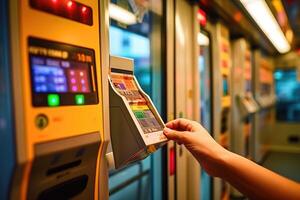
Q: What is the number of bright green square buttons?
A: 2